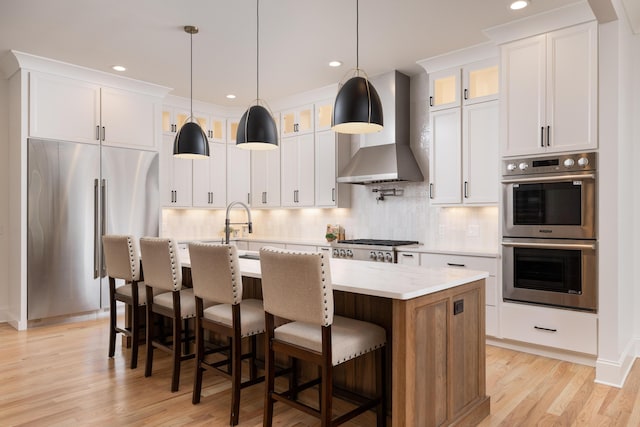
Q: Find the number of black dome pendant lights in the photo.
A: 3